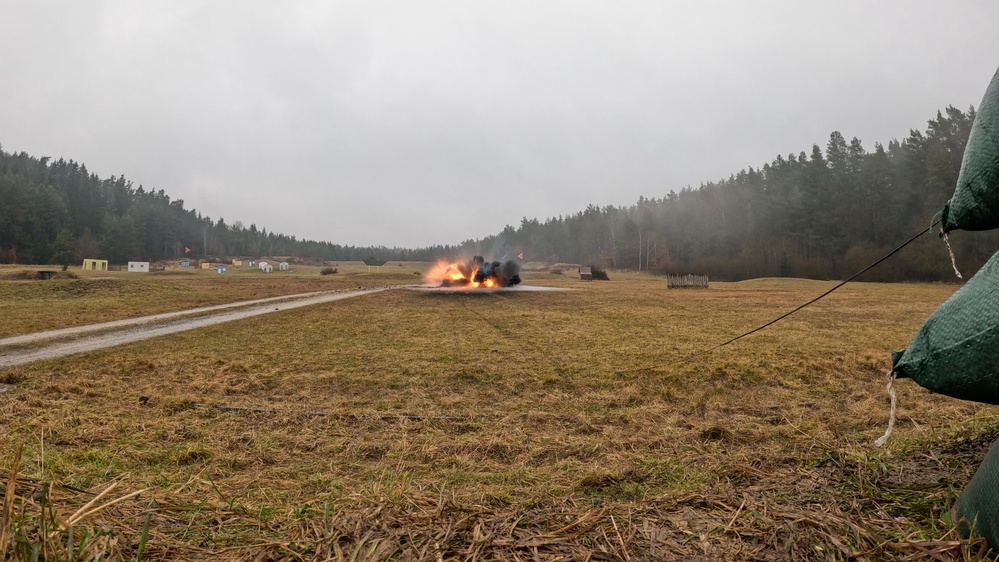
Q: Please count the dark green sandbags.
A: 3